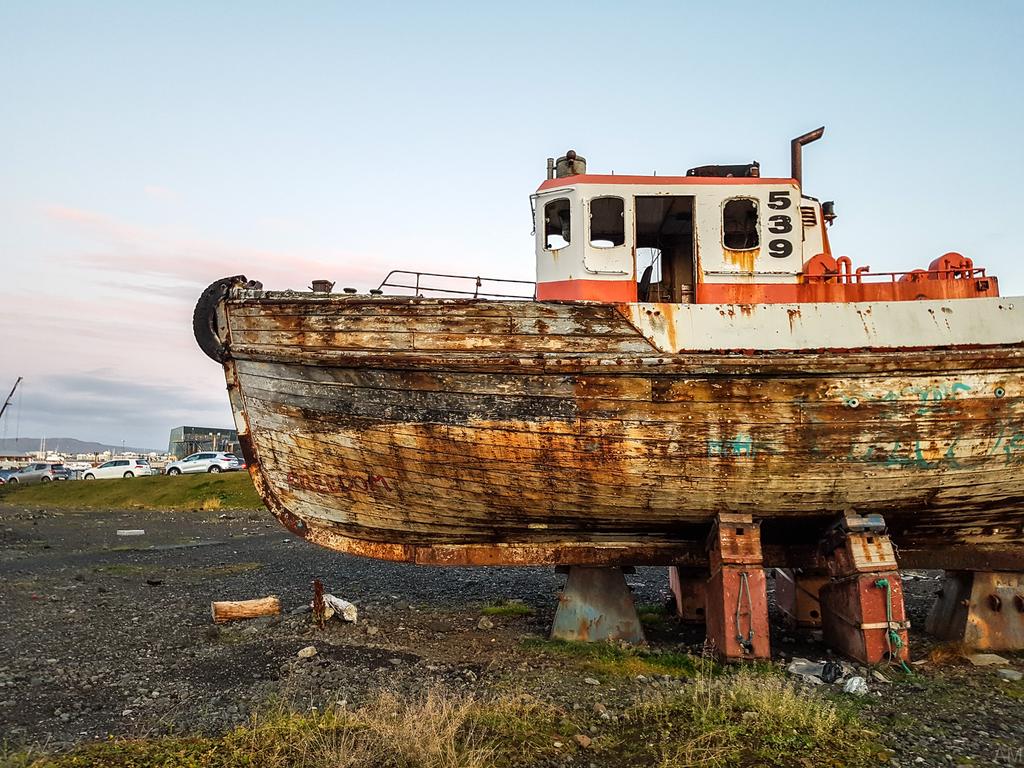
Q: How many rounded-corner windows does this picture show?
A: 3